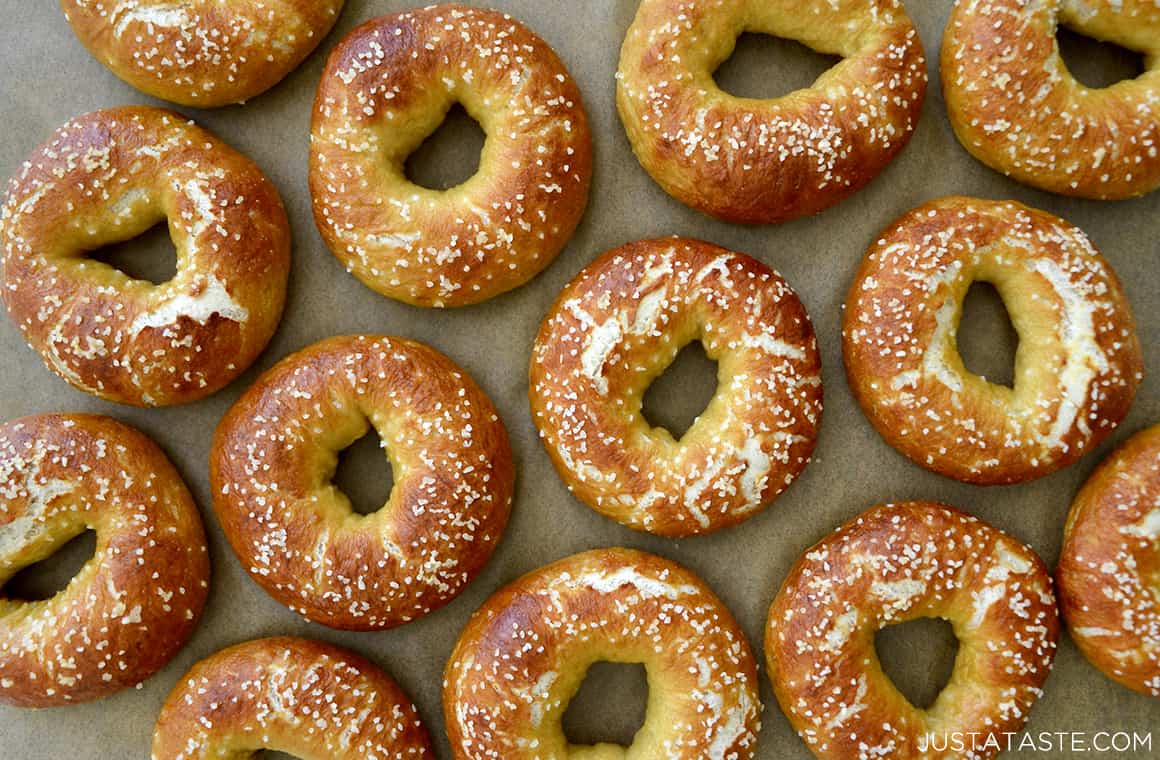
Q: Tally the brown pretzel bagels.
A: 13